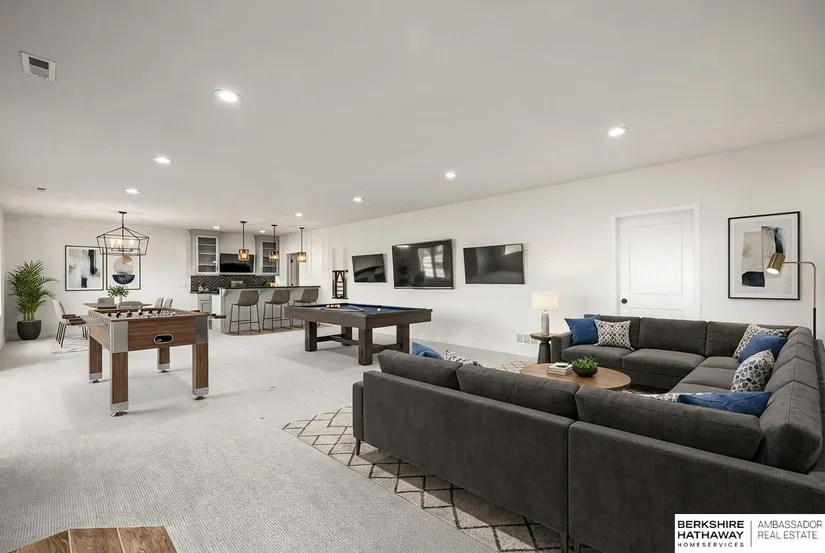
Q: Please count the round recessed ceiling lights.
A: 9